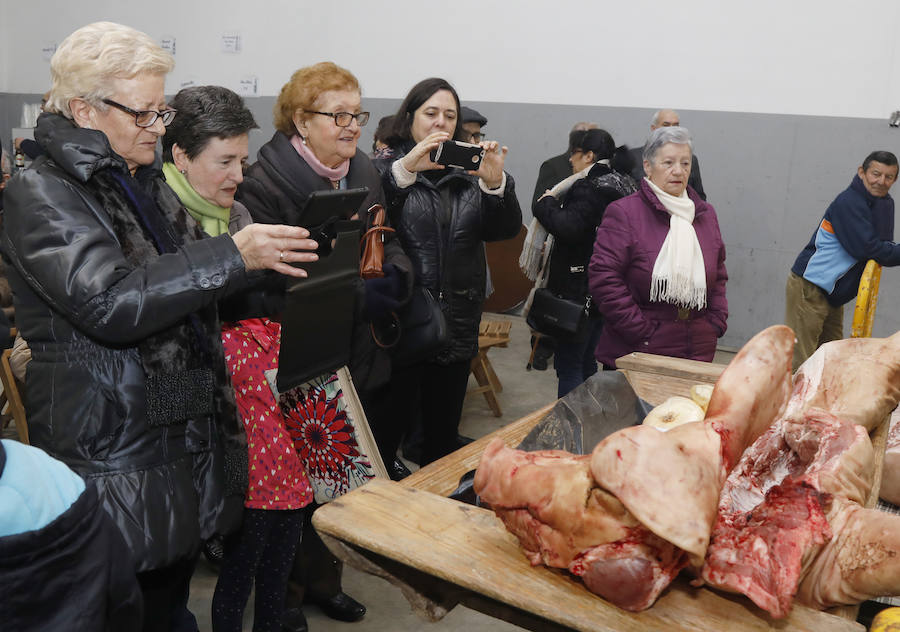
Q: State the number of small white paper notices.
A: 5